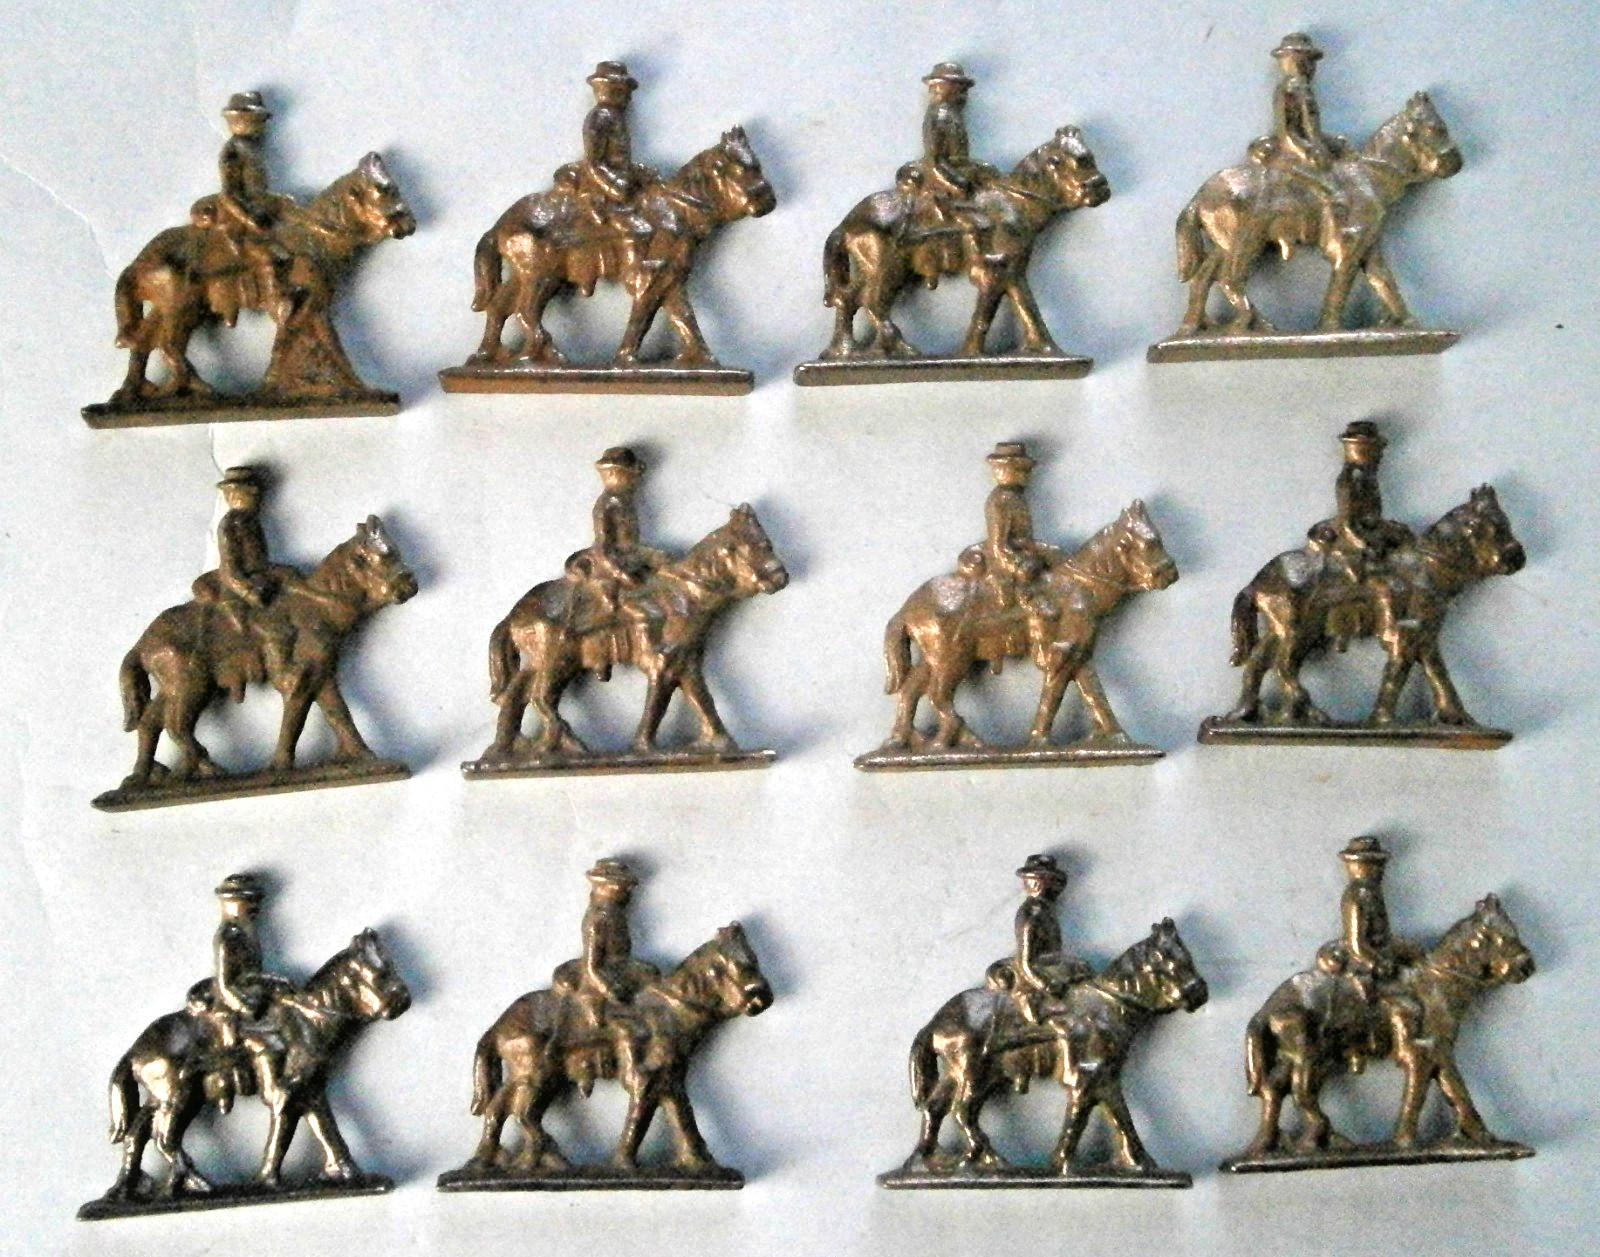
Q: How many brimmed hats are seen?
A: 12